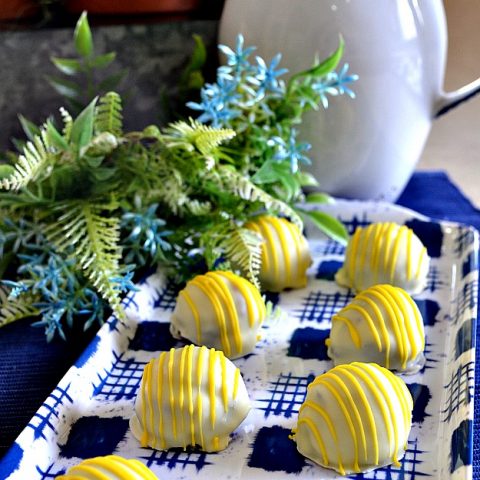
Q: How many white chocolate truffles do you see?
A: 7